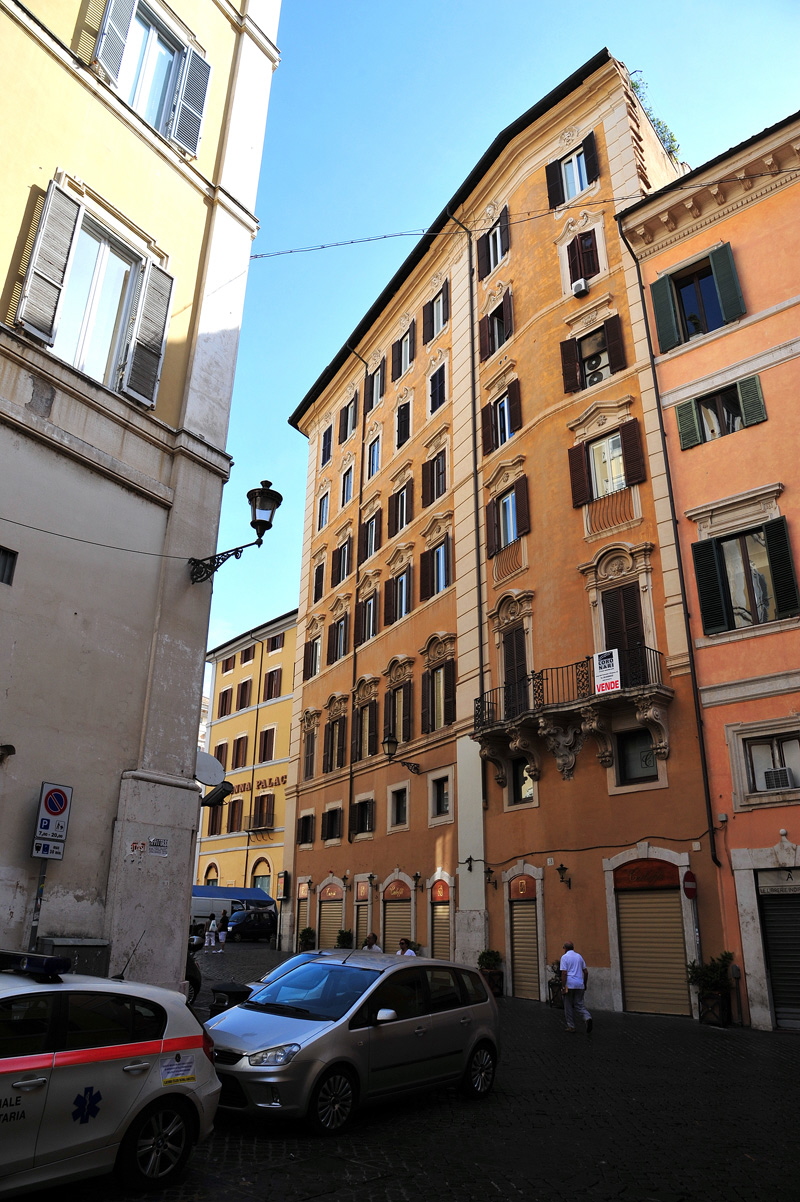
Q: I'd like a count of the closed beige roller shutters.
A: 7